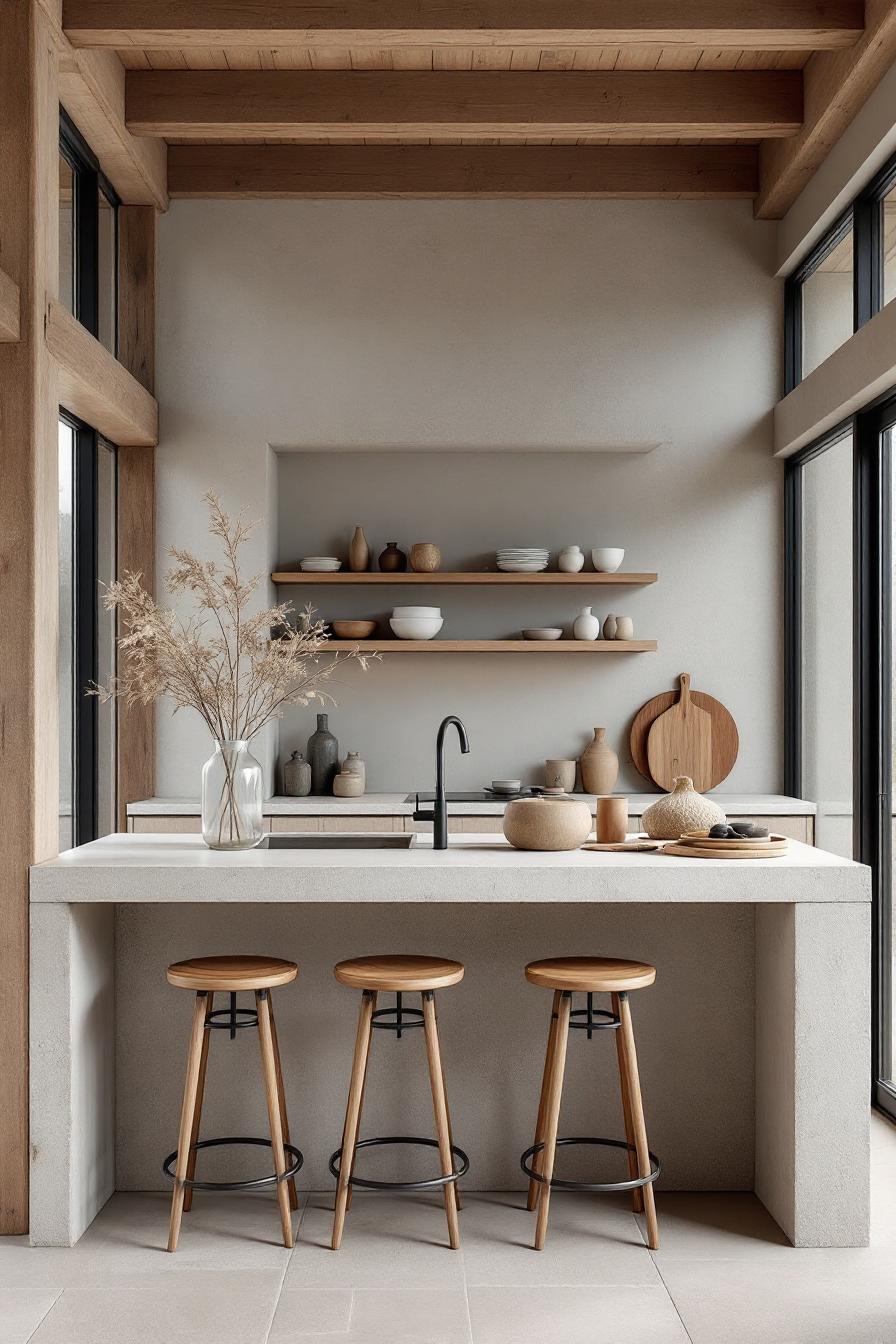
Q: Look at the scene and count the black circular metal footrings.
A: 3